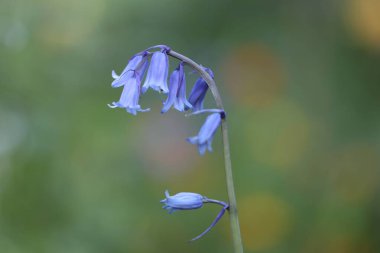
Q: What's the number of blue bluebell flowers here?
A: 7